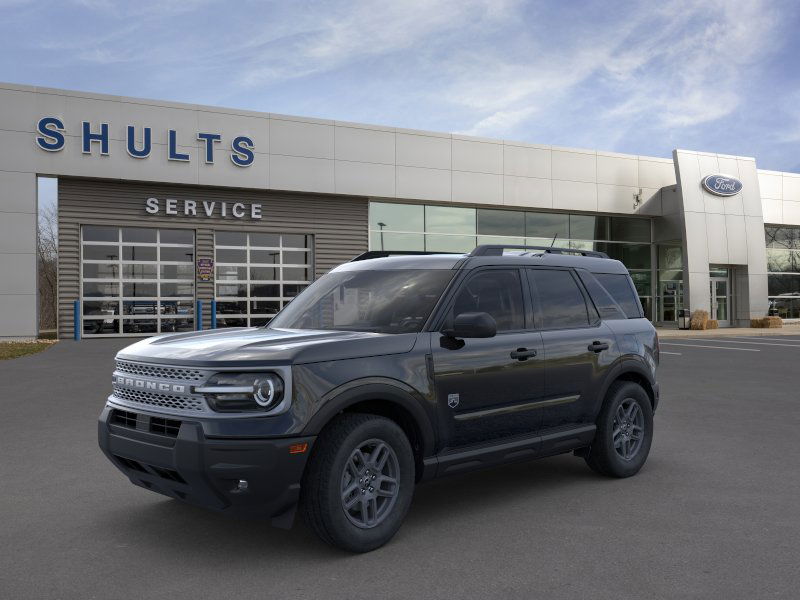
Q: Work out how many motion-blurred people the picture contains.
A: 0